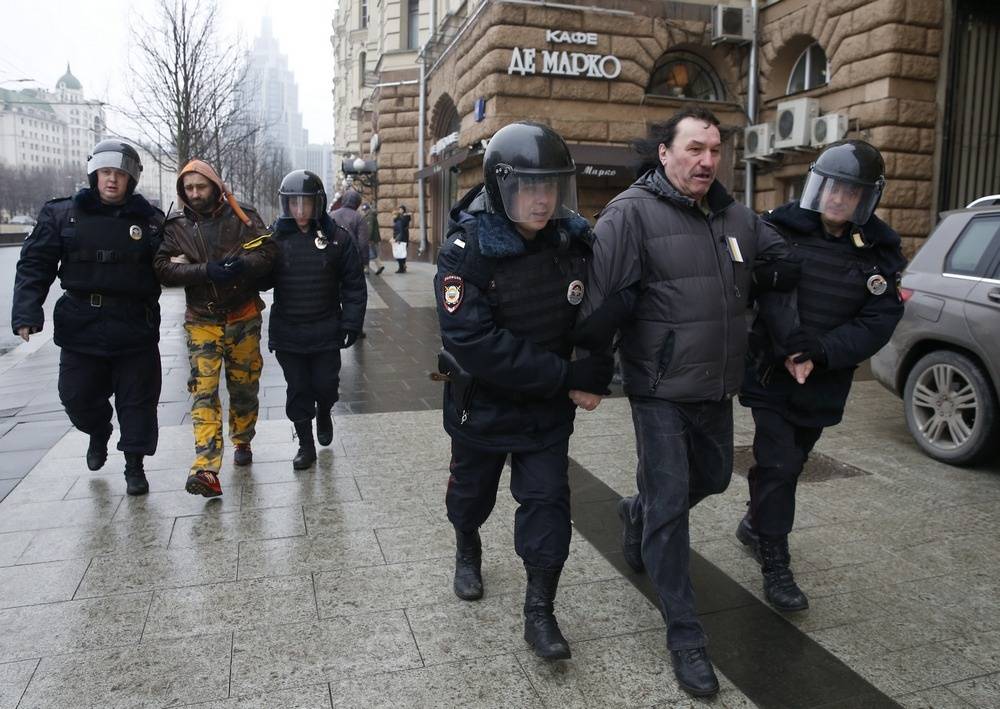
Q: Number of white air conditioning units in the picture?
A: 4